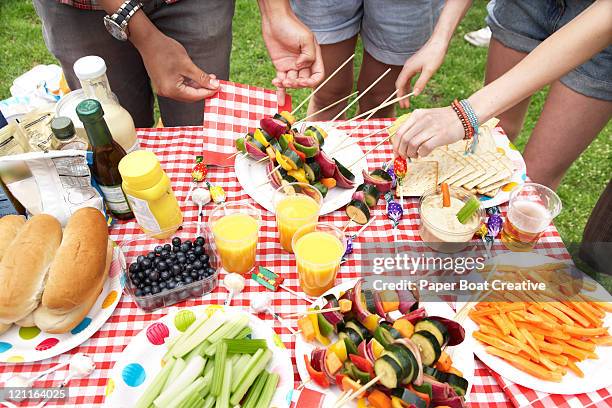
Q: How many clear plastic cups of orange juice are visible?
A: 3